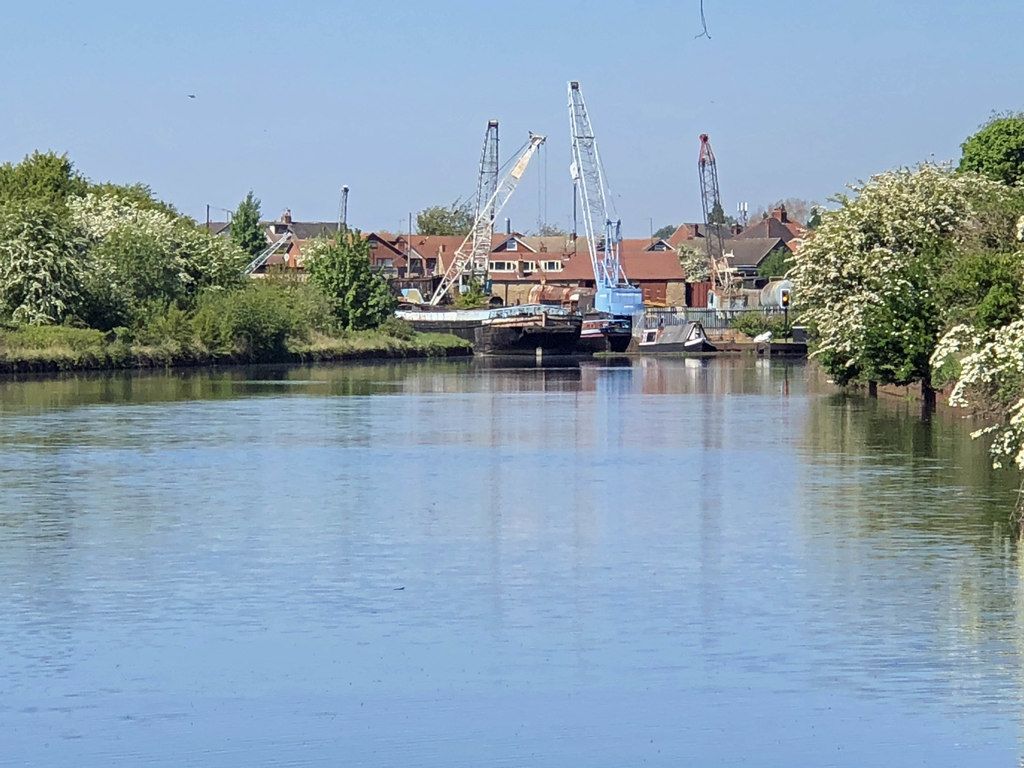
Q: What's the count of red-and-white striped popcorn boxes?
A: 0